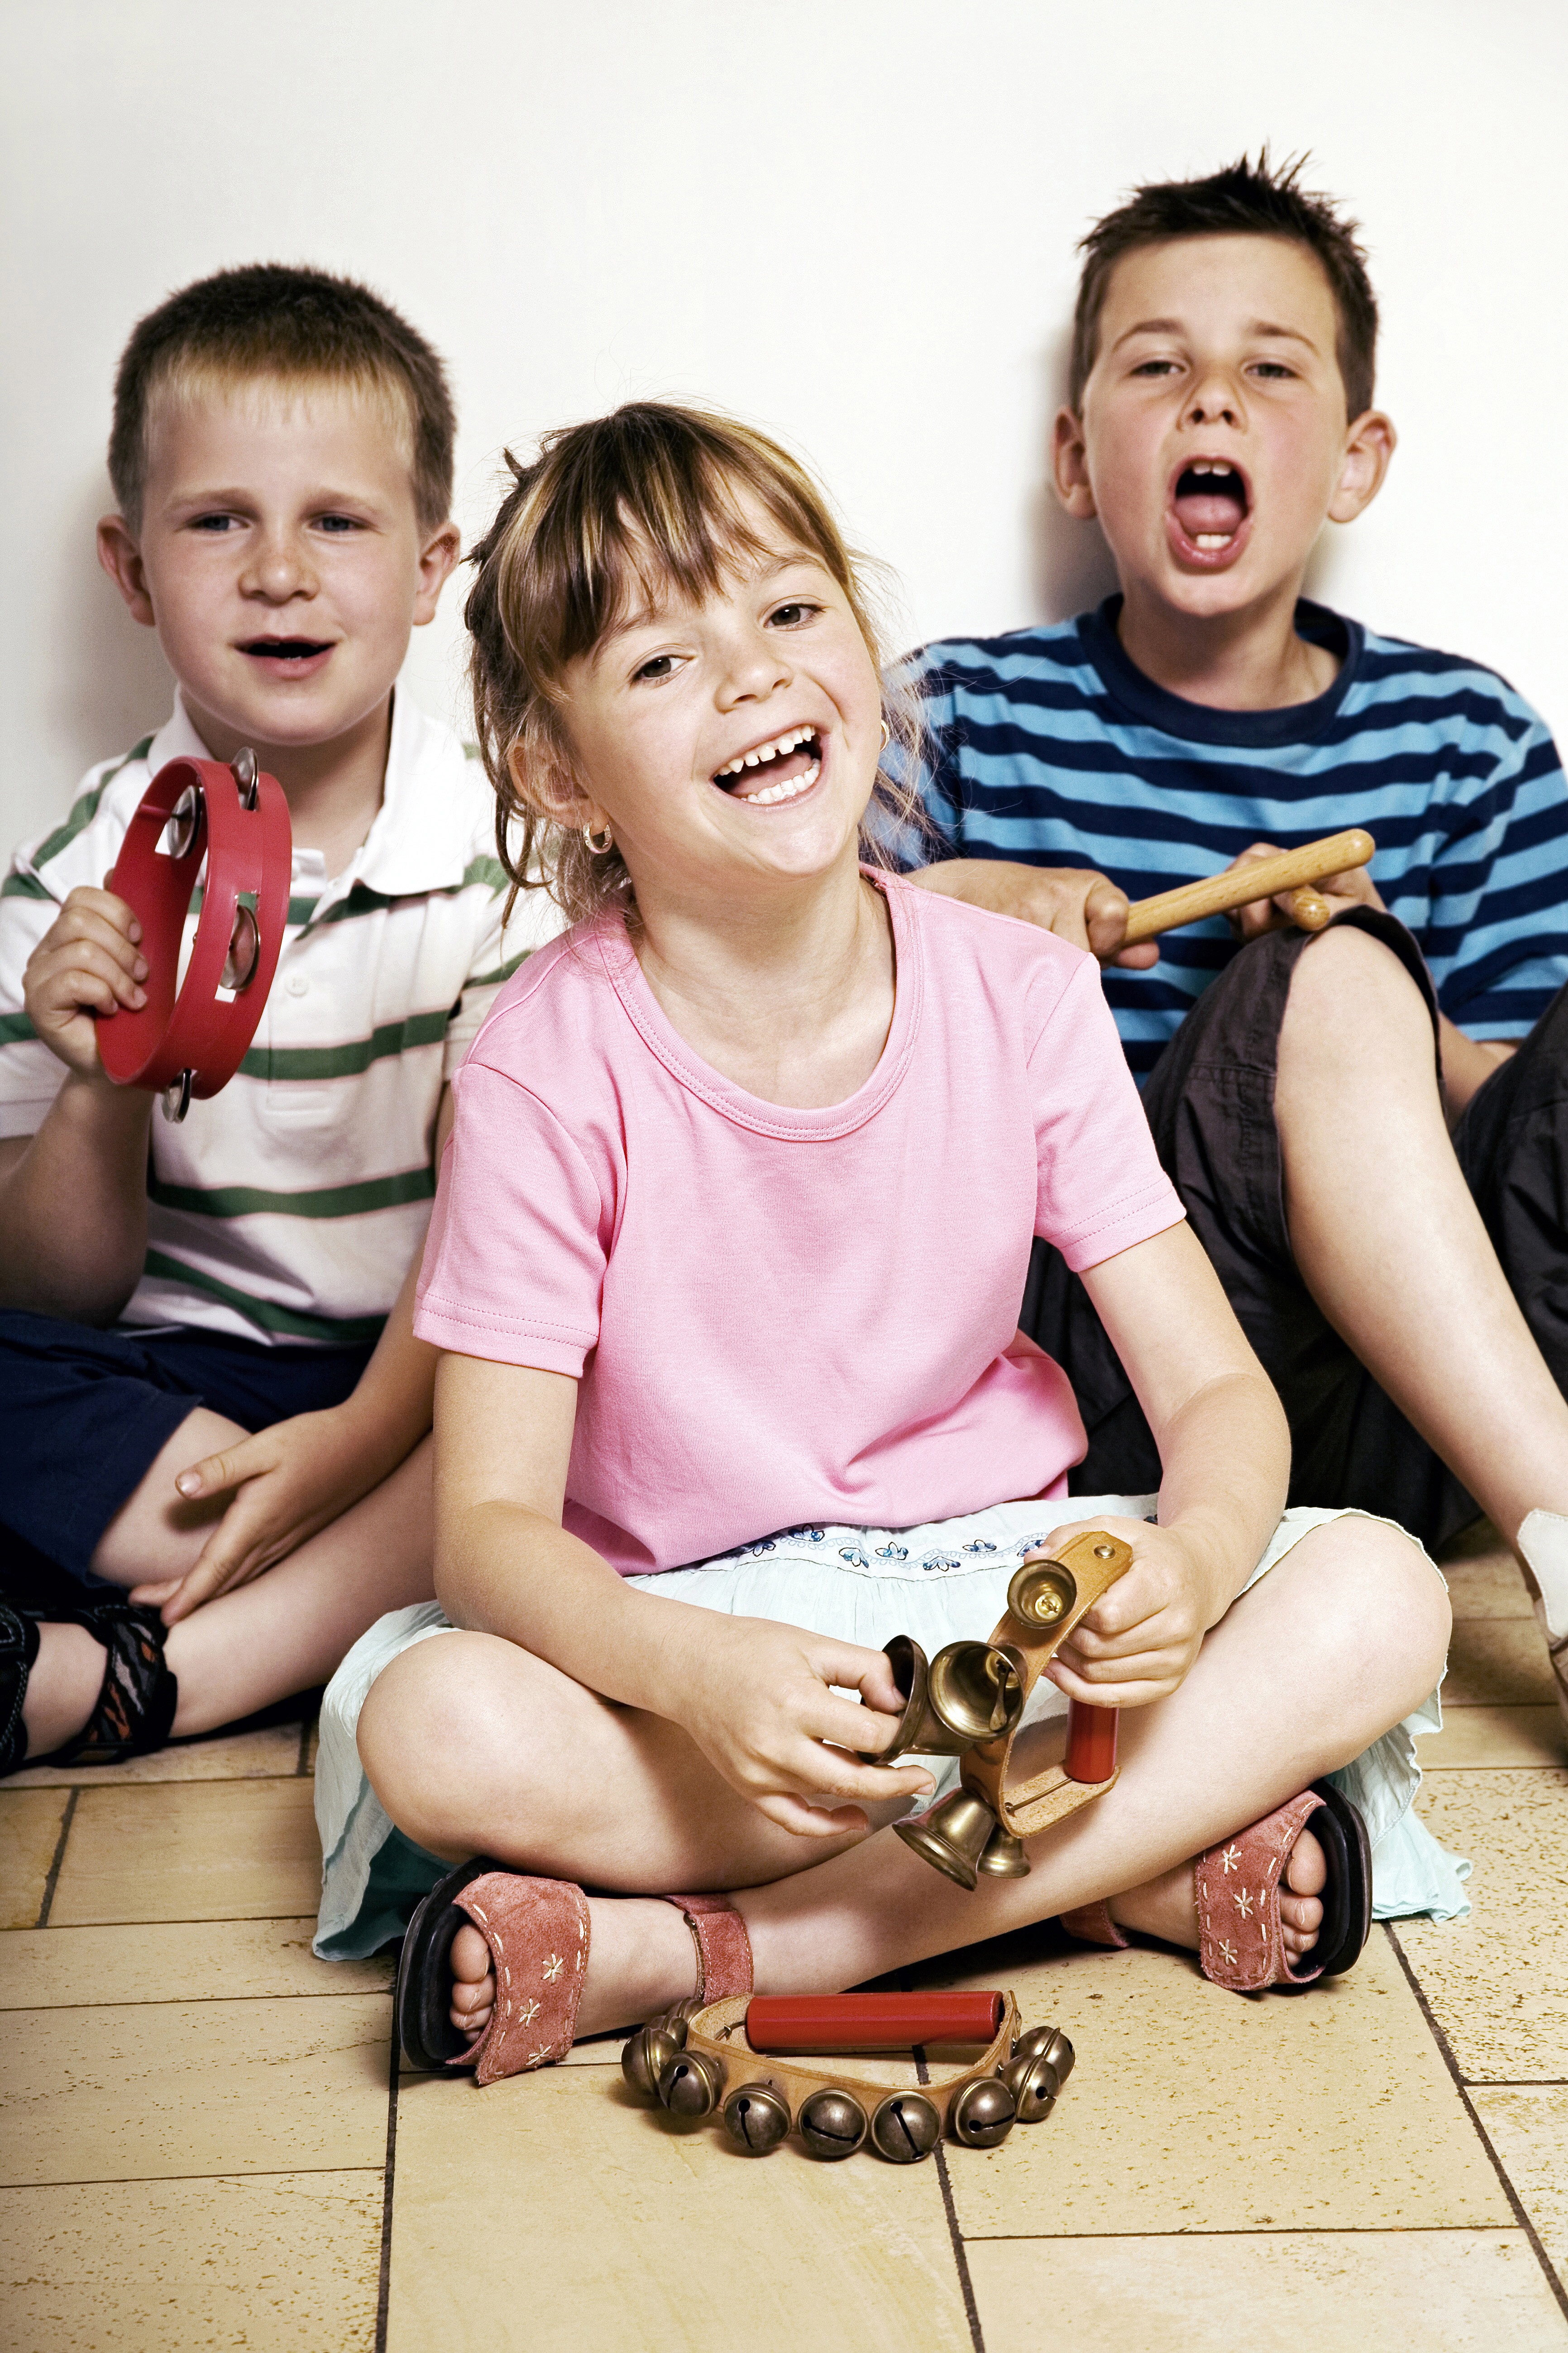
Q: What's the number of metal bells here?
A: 15